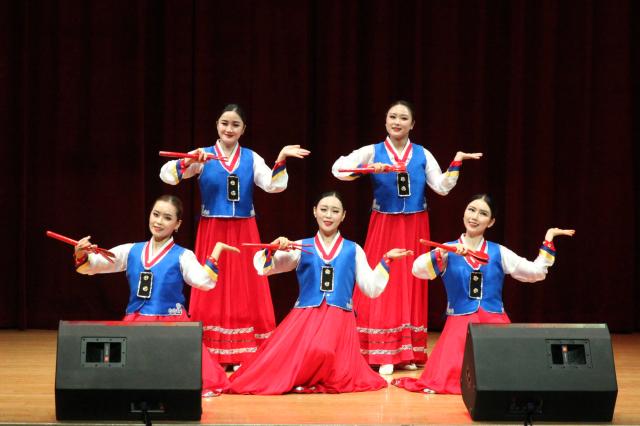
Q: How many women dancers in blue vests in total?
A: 5